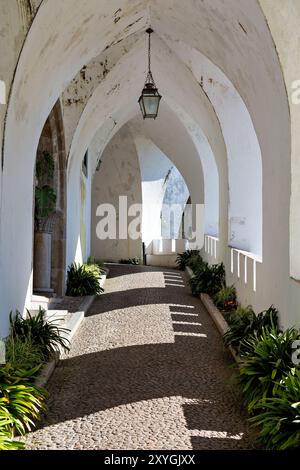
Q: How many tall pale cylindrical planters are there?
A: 1